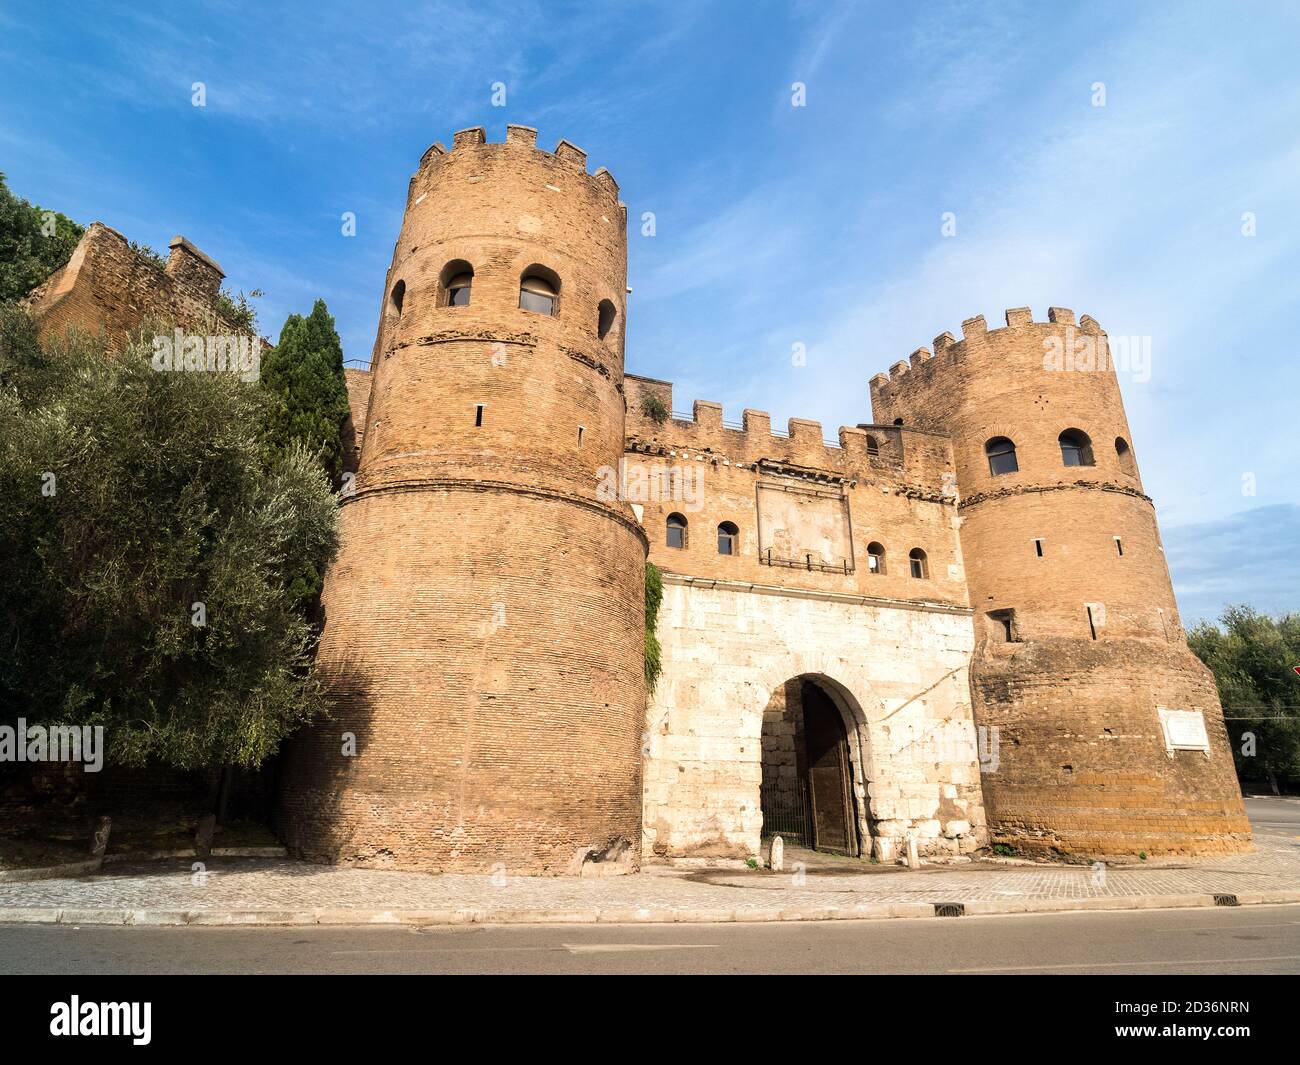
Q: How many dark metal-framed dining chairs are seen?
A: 0